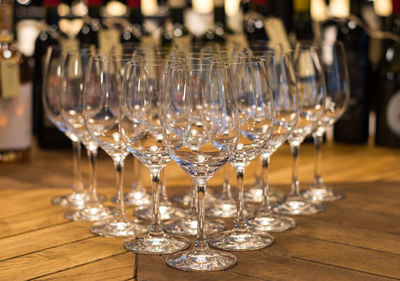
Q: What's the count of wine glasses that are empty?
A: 15